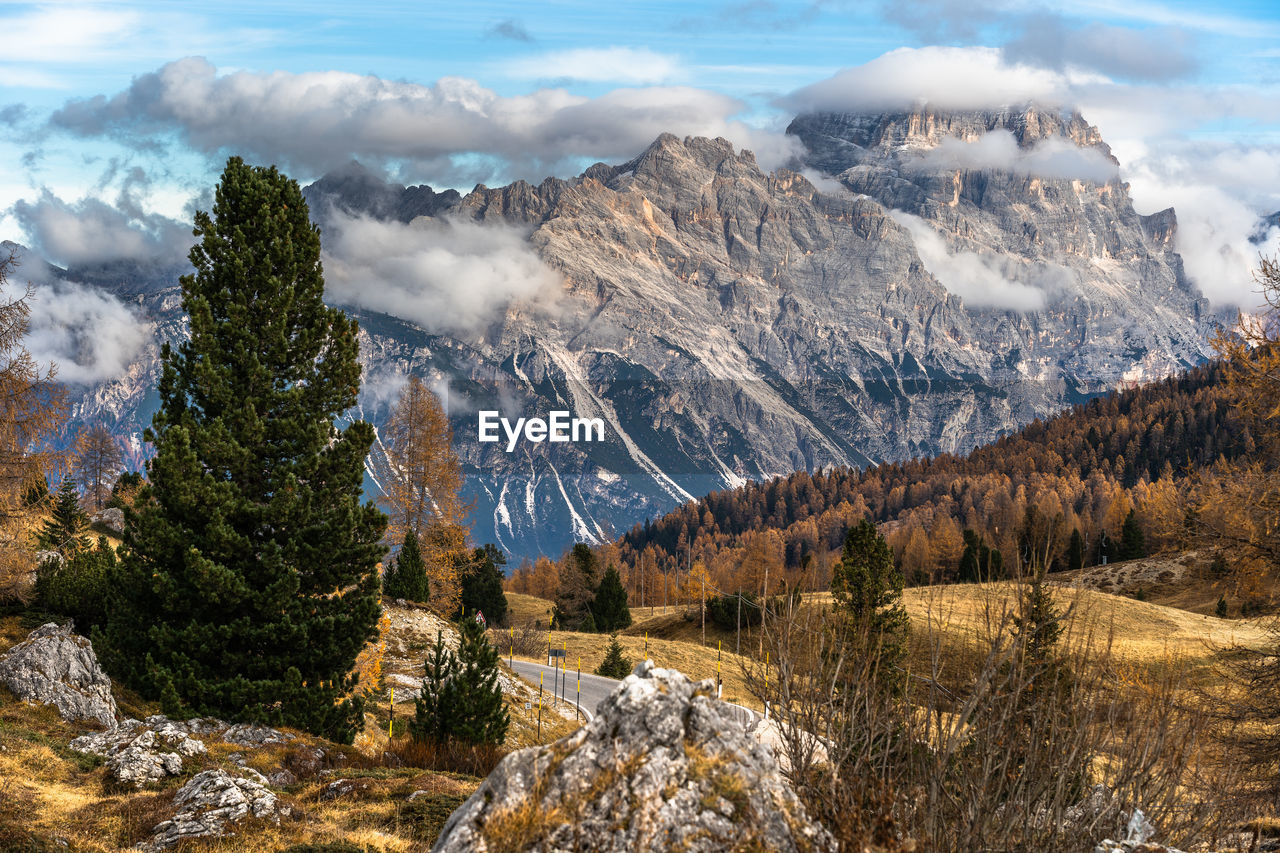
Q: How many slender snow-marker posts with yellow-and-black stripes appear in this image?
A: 10